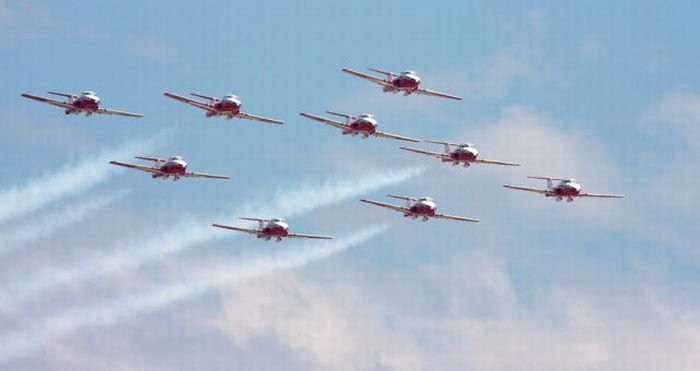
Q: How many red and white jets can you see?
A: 9